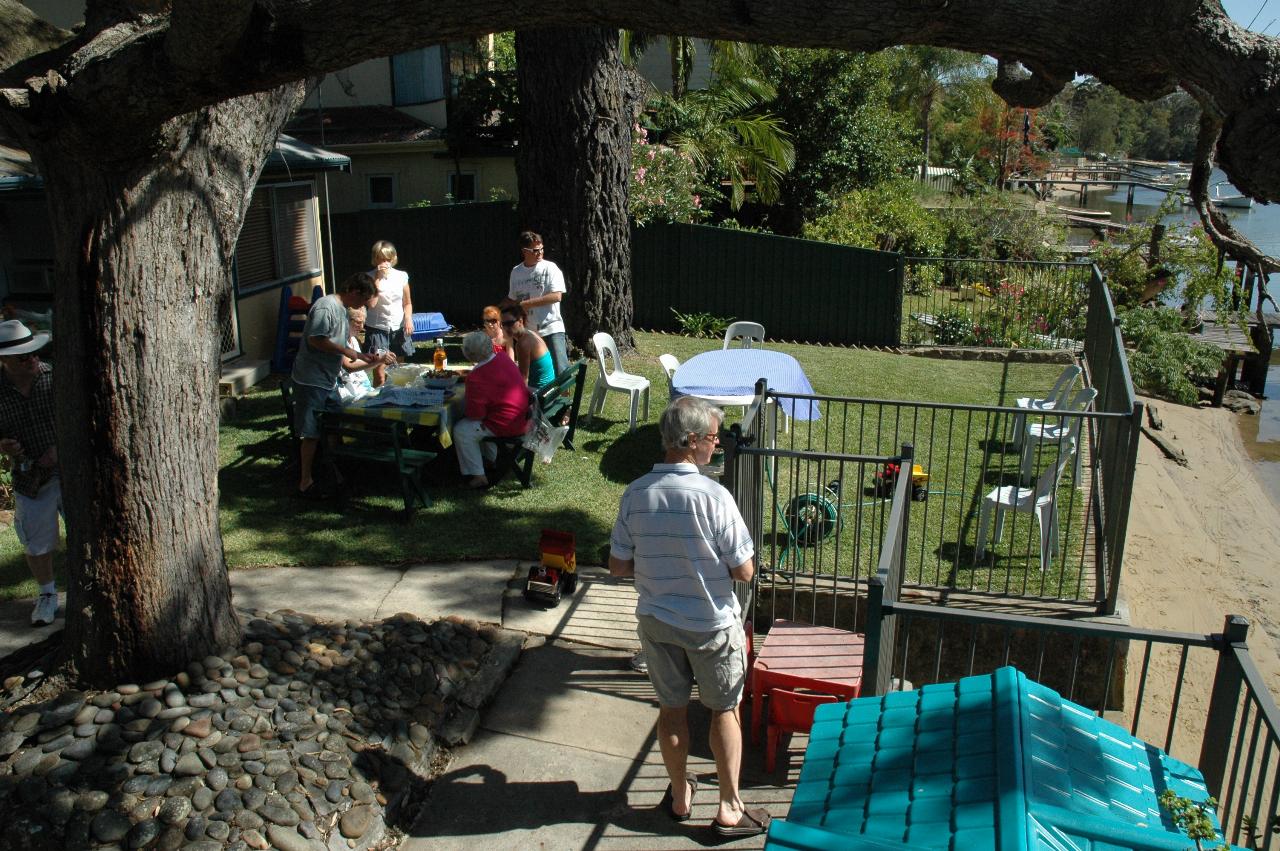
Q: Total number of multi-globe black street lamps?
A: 0